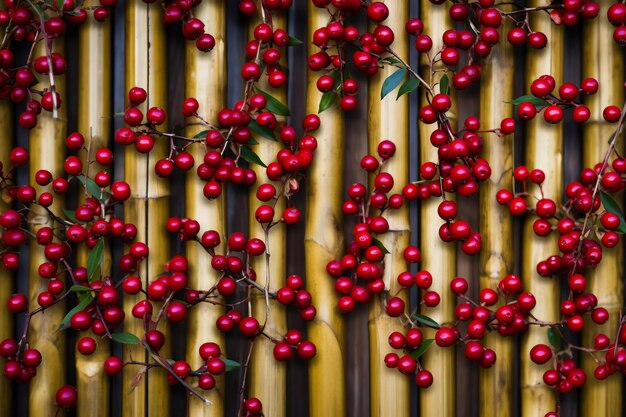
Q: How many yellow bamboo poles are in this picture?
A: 12